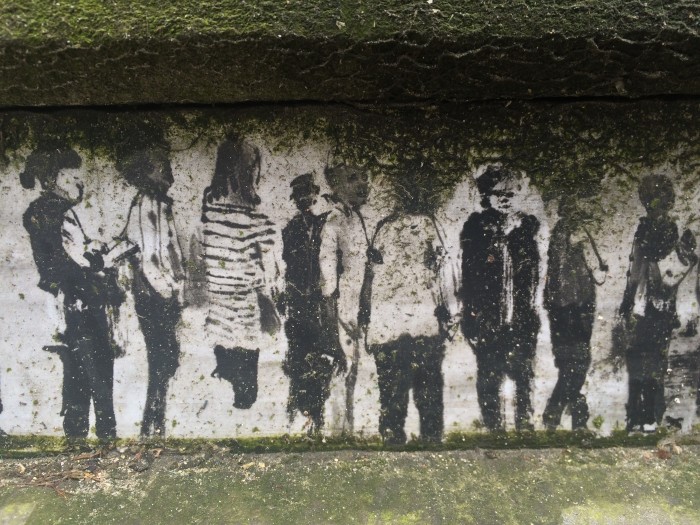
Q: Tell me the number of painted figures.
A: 9